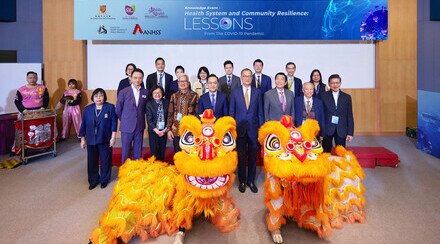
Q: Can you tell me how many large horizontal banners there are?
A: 1